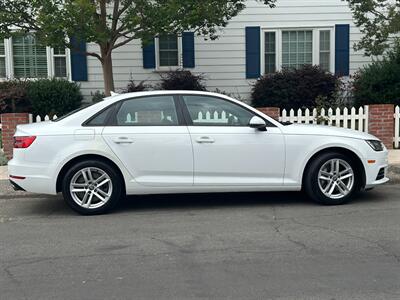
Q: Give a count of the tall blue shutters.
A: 5